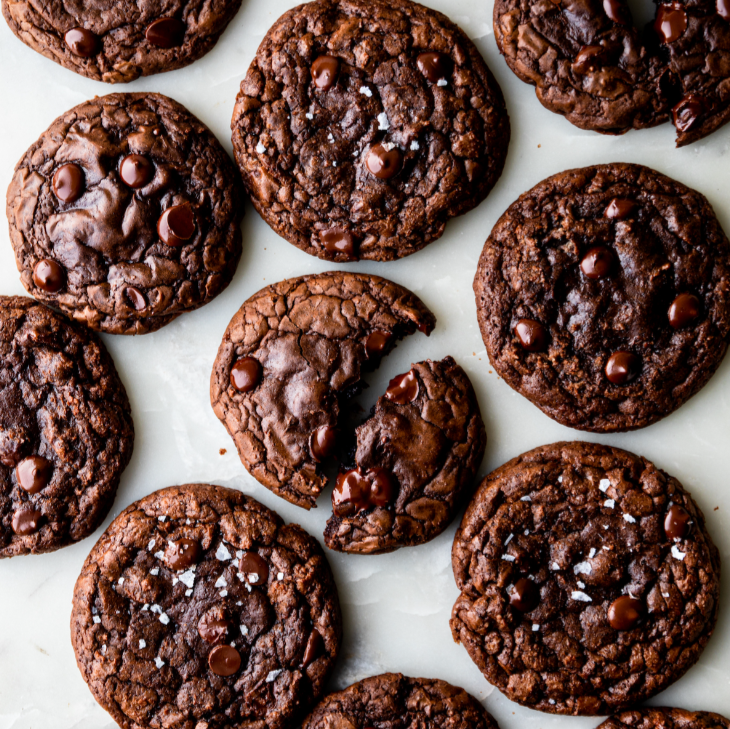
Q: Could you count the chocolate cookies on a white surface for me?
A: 11